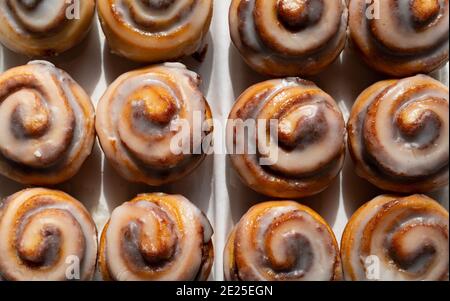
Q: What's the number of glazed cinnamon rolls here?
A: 12